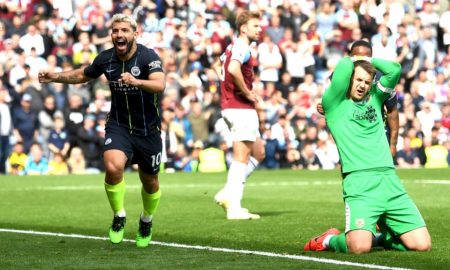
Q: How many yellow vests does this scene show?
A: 2